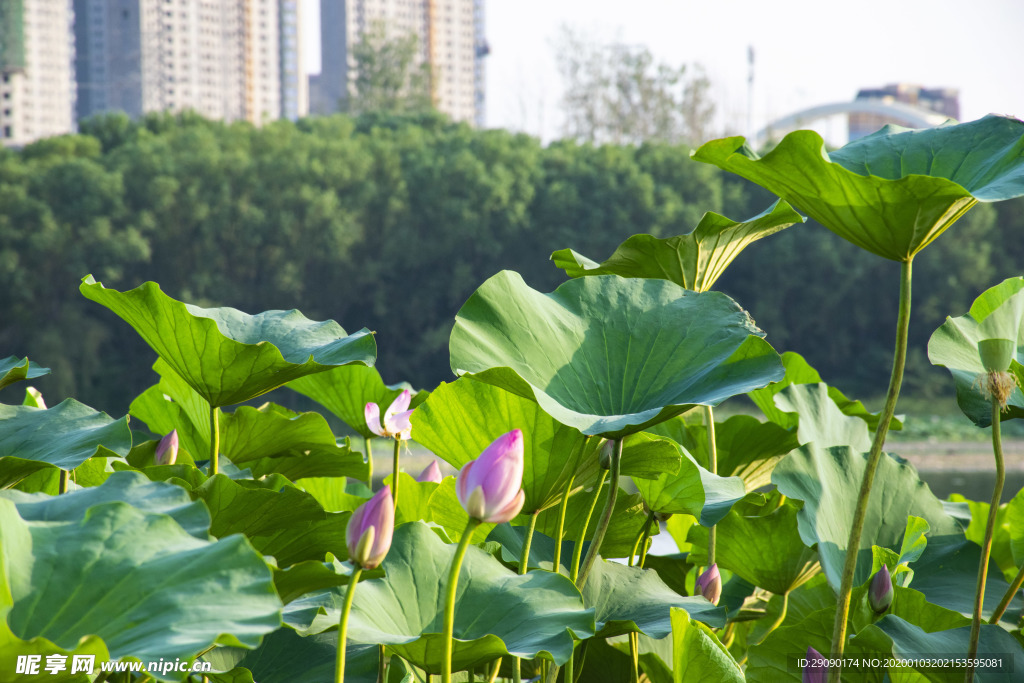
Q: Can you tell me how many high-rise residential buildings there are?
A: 3